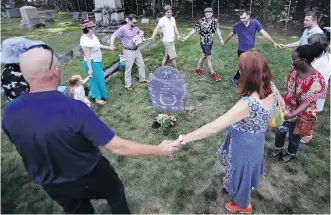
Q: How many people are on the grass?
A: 12